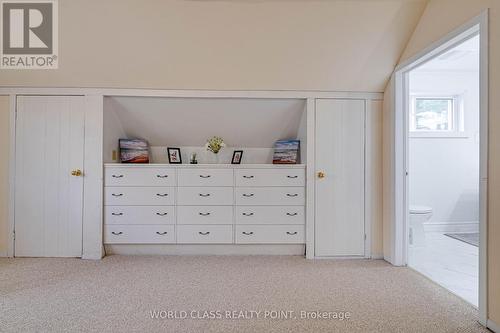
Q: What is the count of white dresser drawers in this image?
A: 12